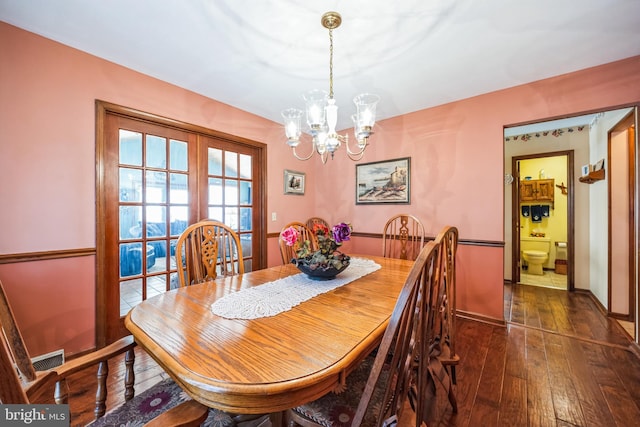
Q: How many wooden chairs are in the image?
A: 7